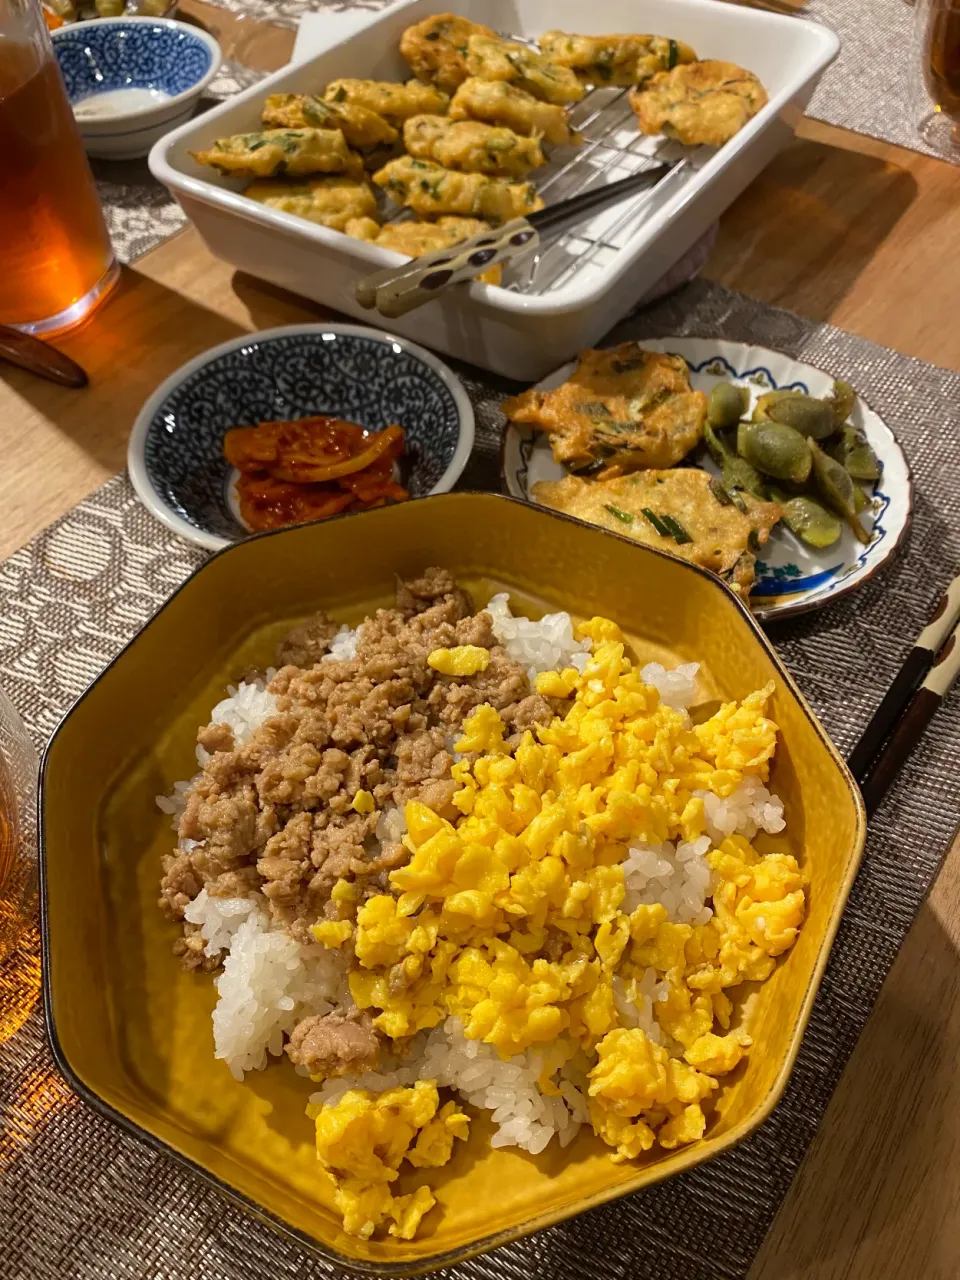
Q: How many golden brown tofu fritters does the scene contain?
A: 14